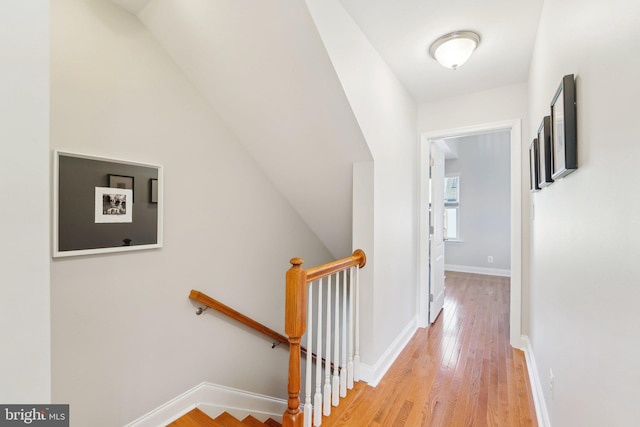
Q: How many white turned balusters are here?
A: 7